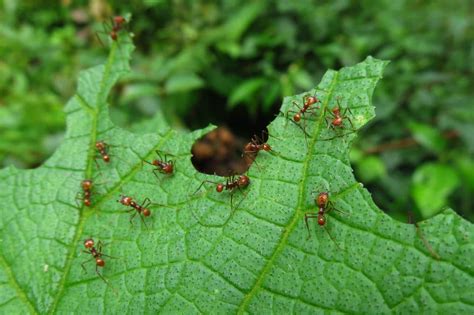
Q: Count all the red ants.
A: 11